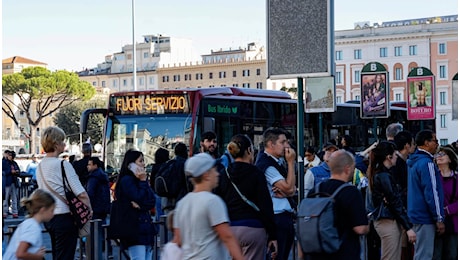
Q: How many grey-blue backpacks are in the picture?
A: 1